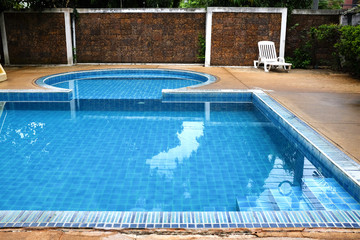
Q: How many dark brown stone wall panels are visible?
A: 4